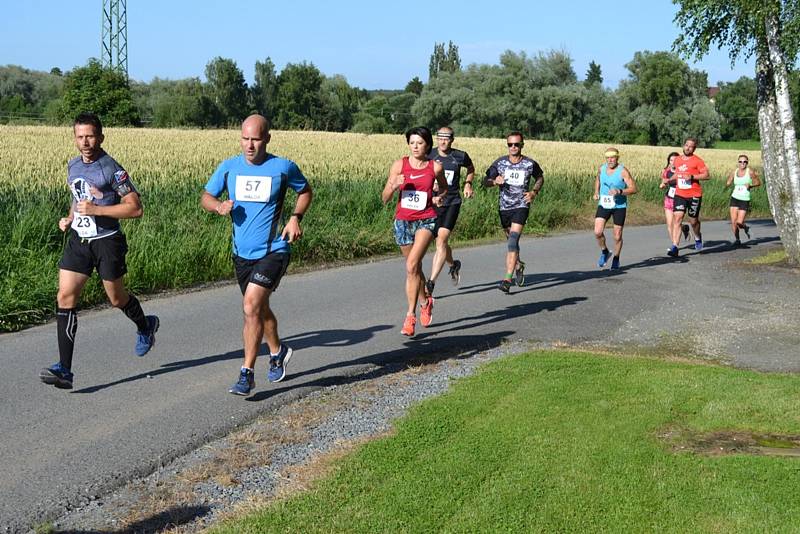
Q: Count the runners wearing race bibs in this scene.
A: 9